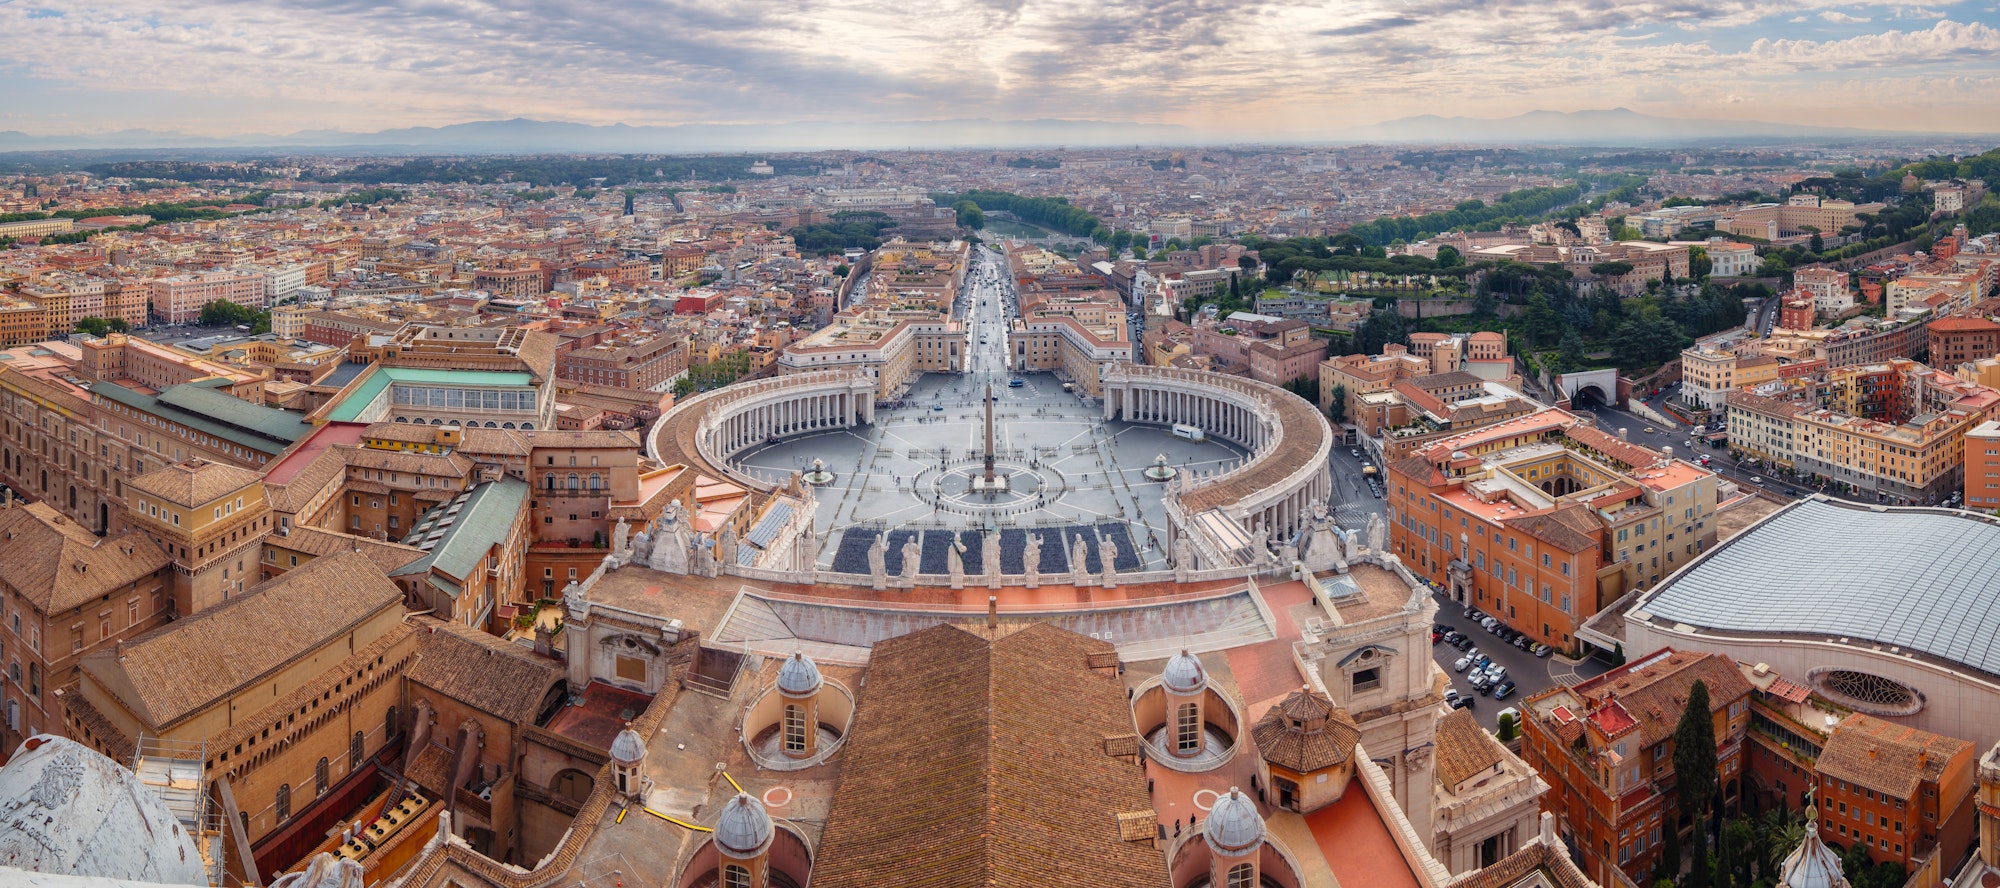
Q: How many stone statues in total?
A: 13